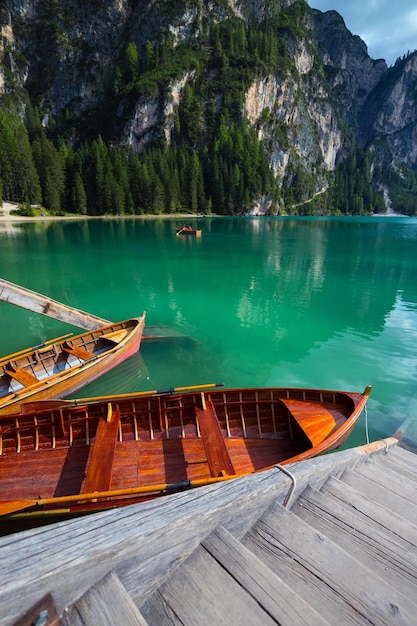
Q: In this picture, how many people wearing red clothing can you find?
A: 2